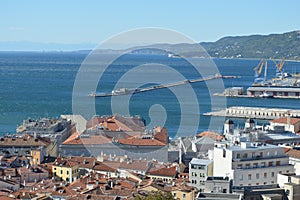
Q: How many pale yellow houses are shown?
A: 1